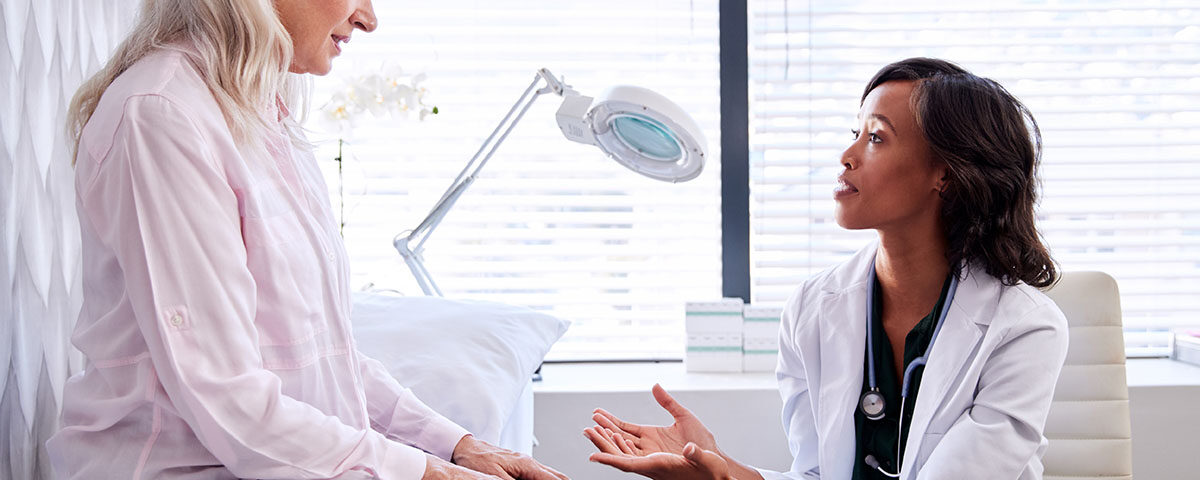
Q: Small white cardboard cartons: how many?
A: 4